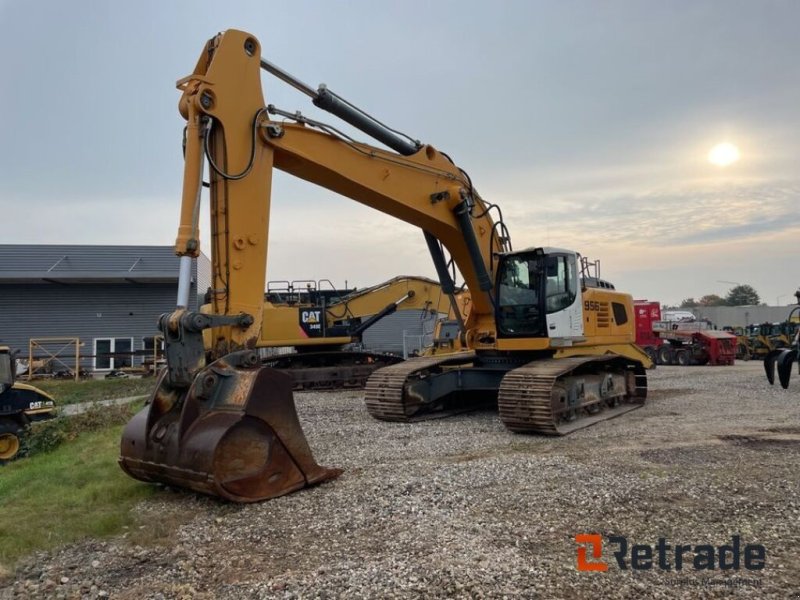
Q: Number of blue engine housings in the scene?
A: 0